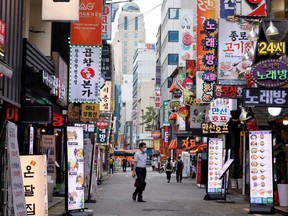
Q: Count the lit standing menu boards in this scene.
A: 3